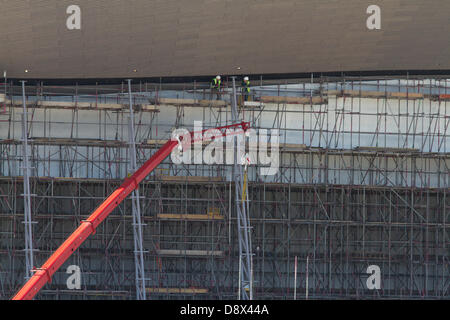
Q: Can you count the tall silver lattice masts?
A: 3